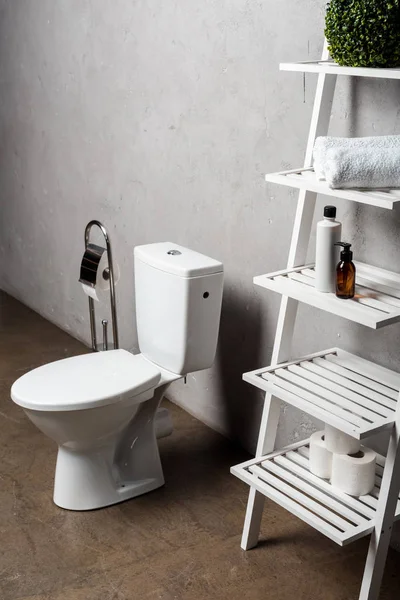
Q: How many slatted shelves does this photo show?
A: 5